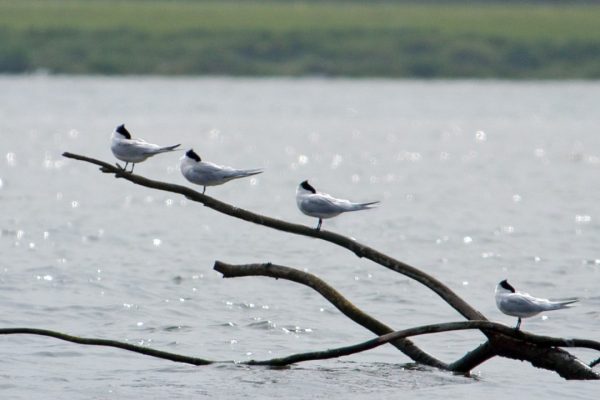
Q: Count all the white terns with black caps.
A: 4